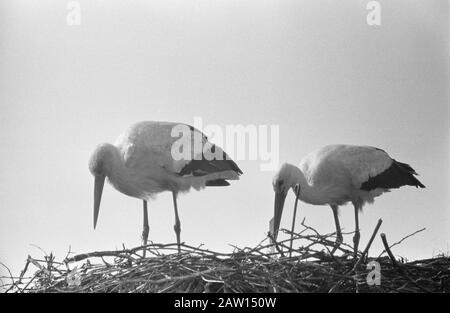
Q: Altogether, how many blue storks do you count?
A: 0